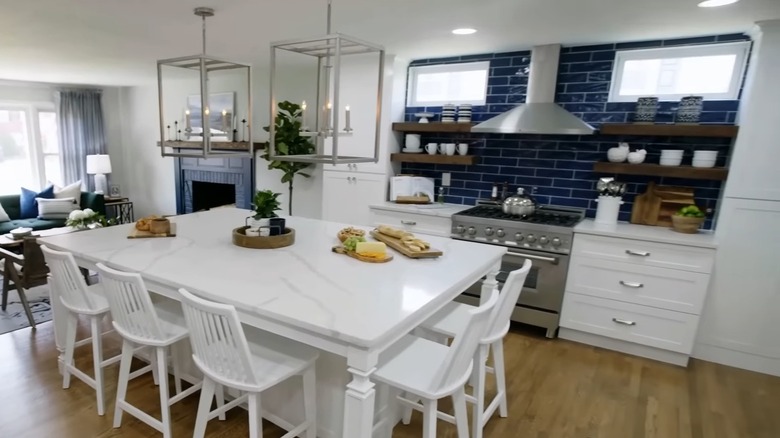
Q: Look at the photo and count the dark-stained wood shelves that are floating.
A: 4